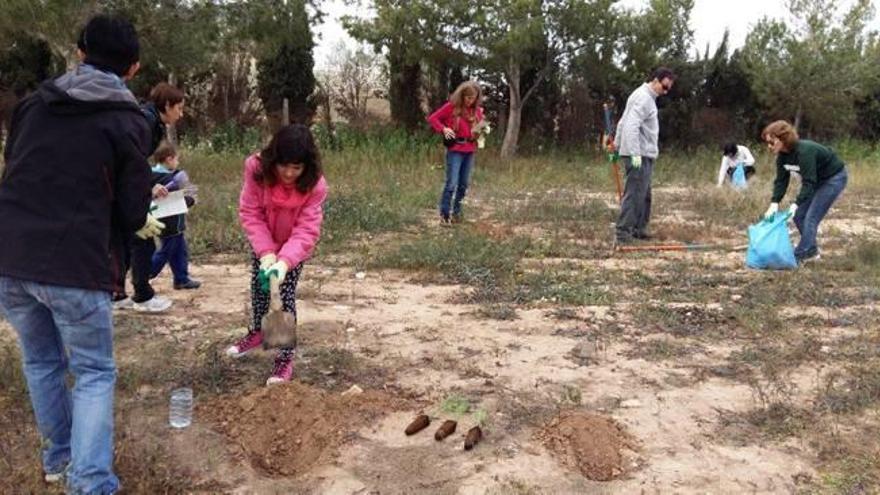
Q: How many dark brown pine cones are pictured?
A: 3